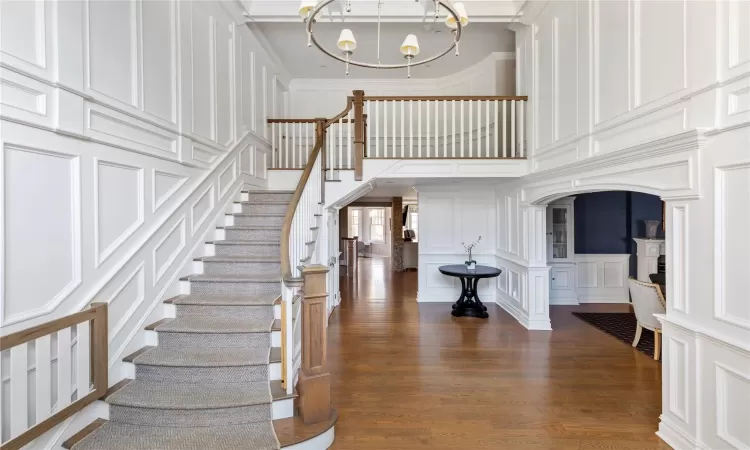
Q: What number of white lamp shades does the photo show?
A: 4